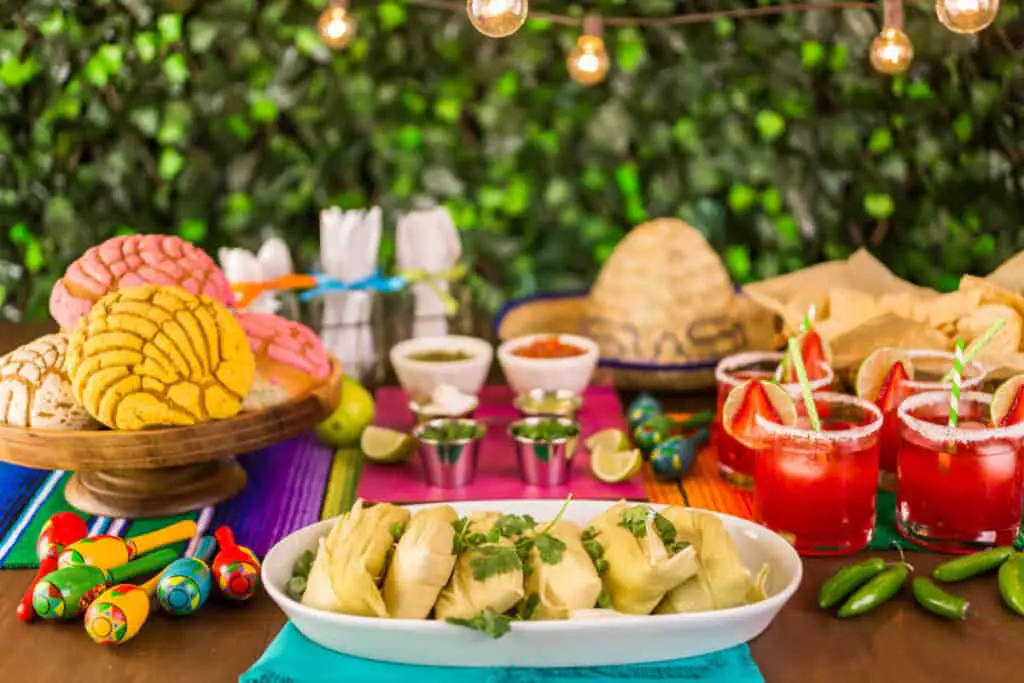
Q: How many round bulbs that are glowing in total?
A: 5